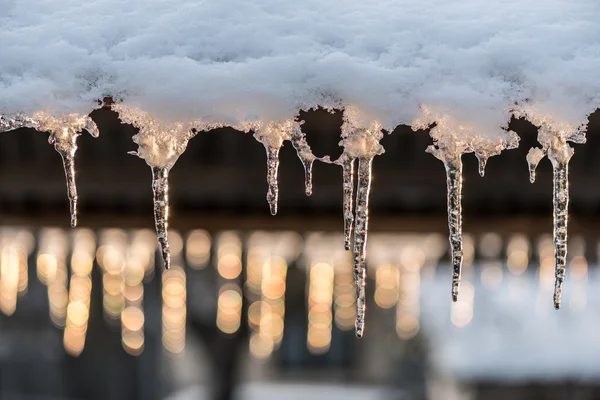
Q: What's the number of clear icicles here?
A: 10